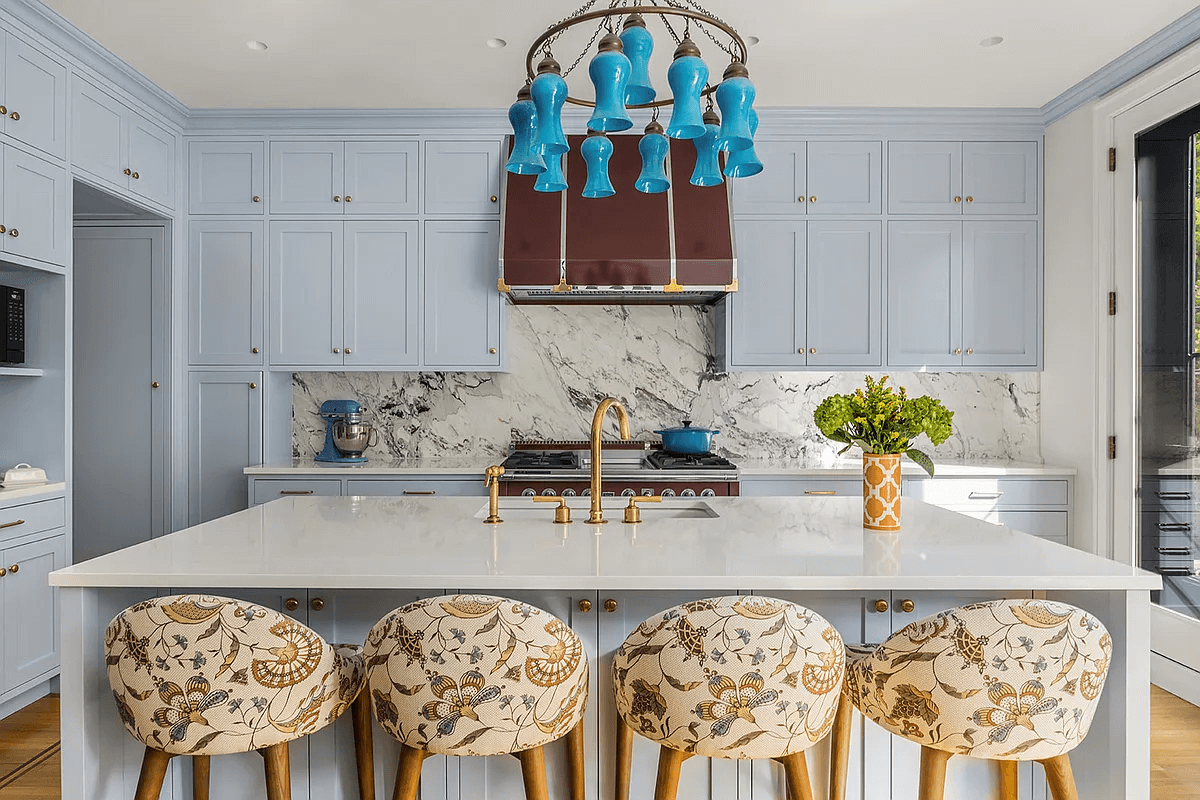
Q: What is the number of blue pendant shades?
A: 11